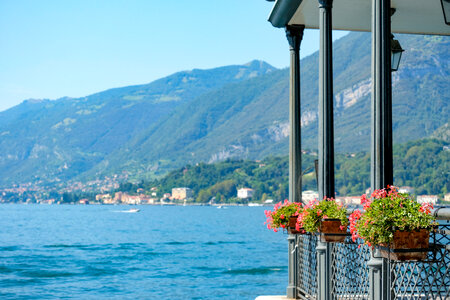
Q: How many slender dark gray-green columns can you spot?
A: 3